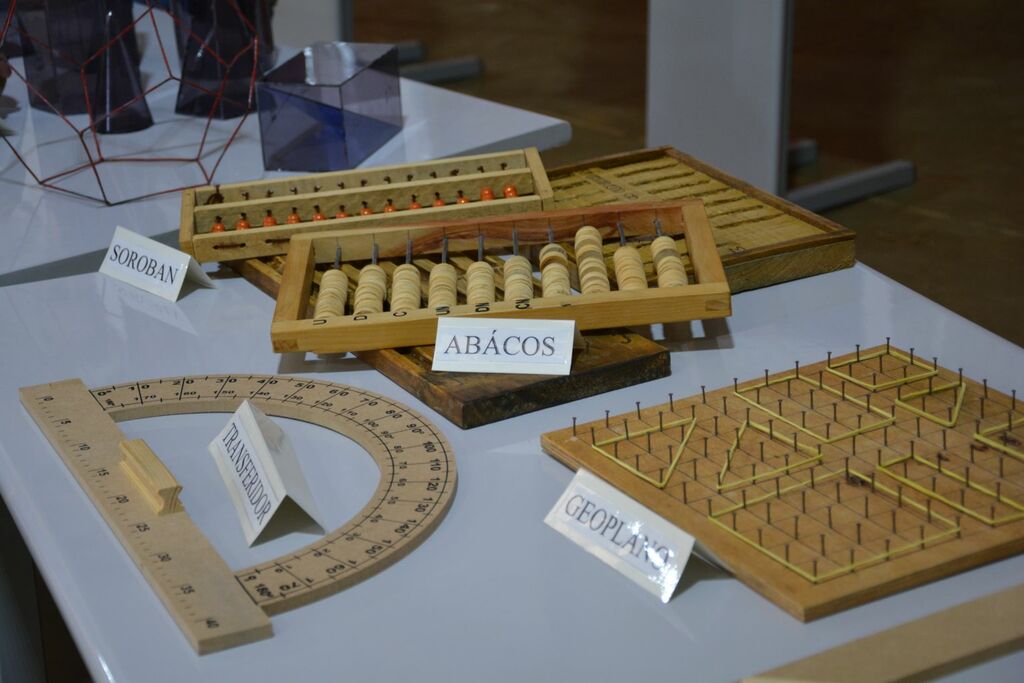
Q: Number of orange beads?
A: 13